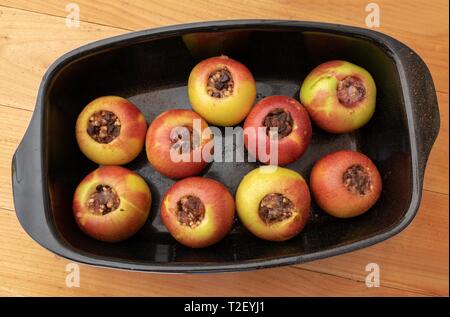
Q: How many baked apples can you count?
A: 9